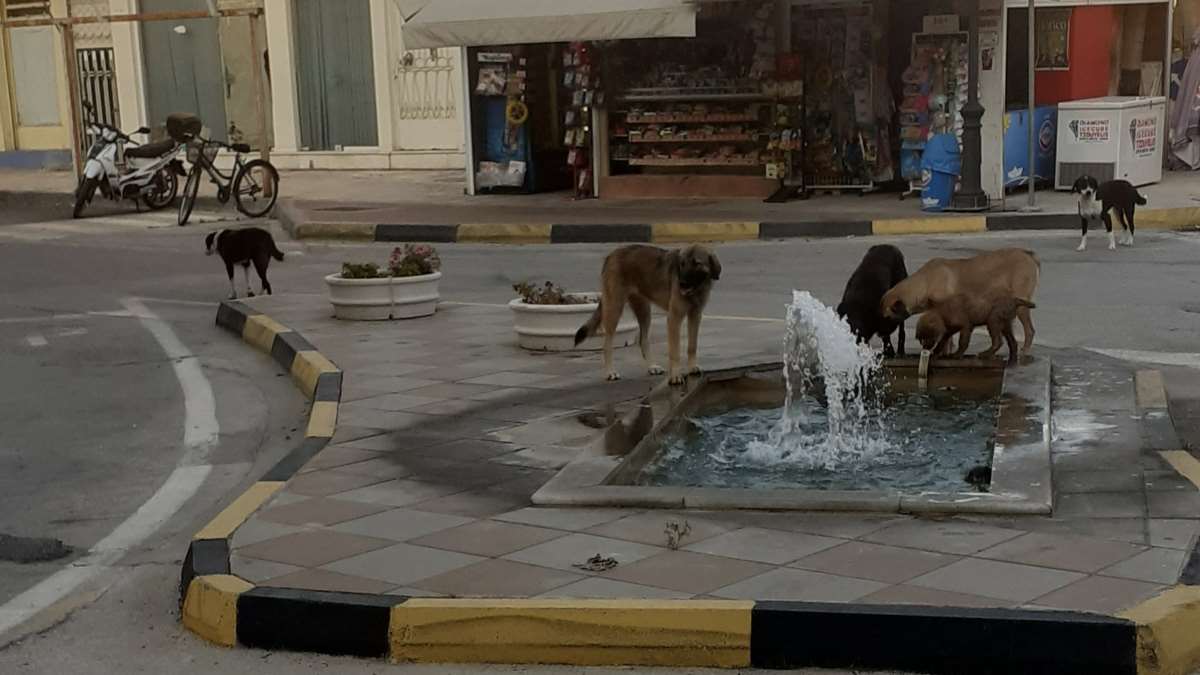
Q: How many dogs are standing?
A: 6